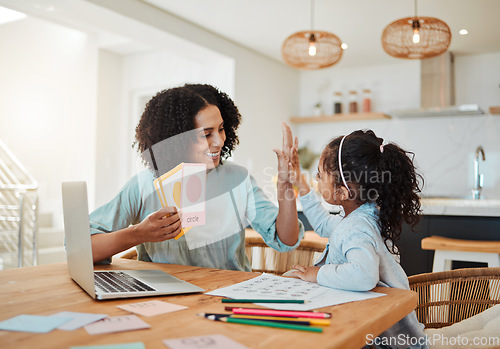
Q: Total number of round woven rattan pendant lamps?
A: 2